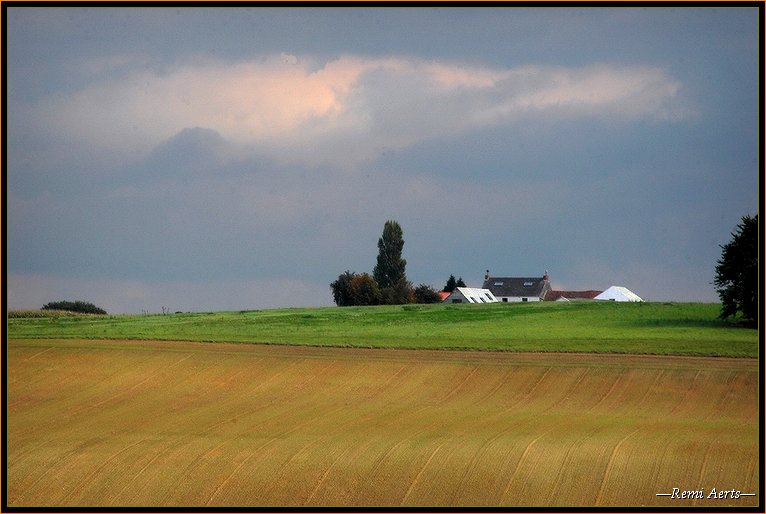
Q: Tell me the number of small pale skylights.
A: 2